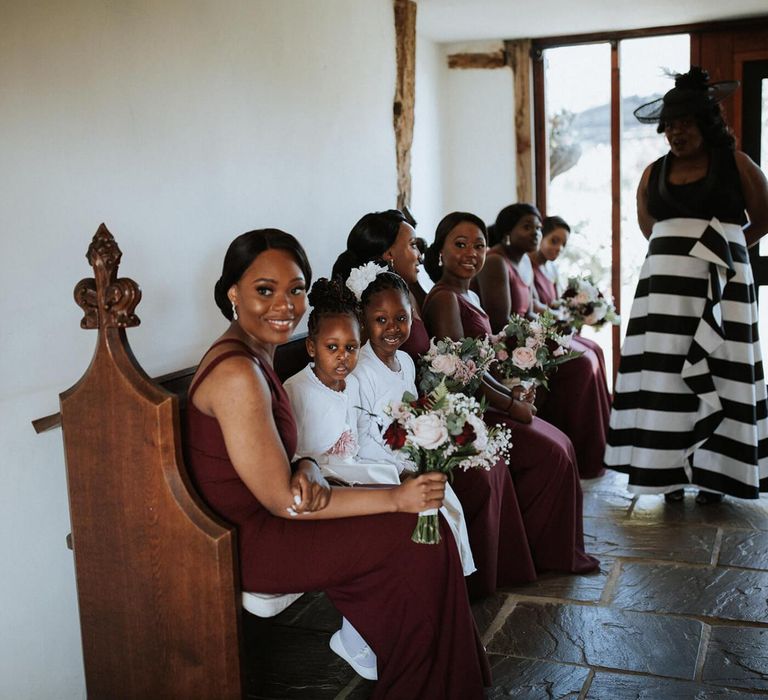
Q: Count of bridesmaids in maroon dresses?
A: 5